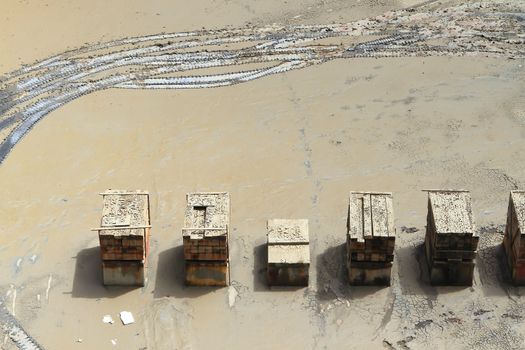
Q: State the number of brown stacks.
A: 6